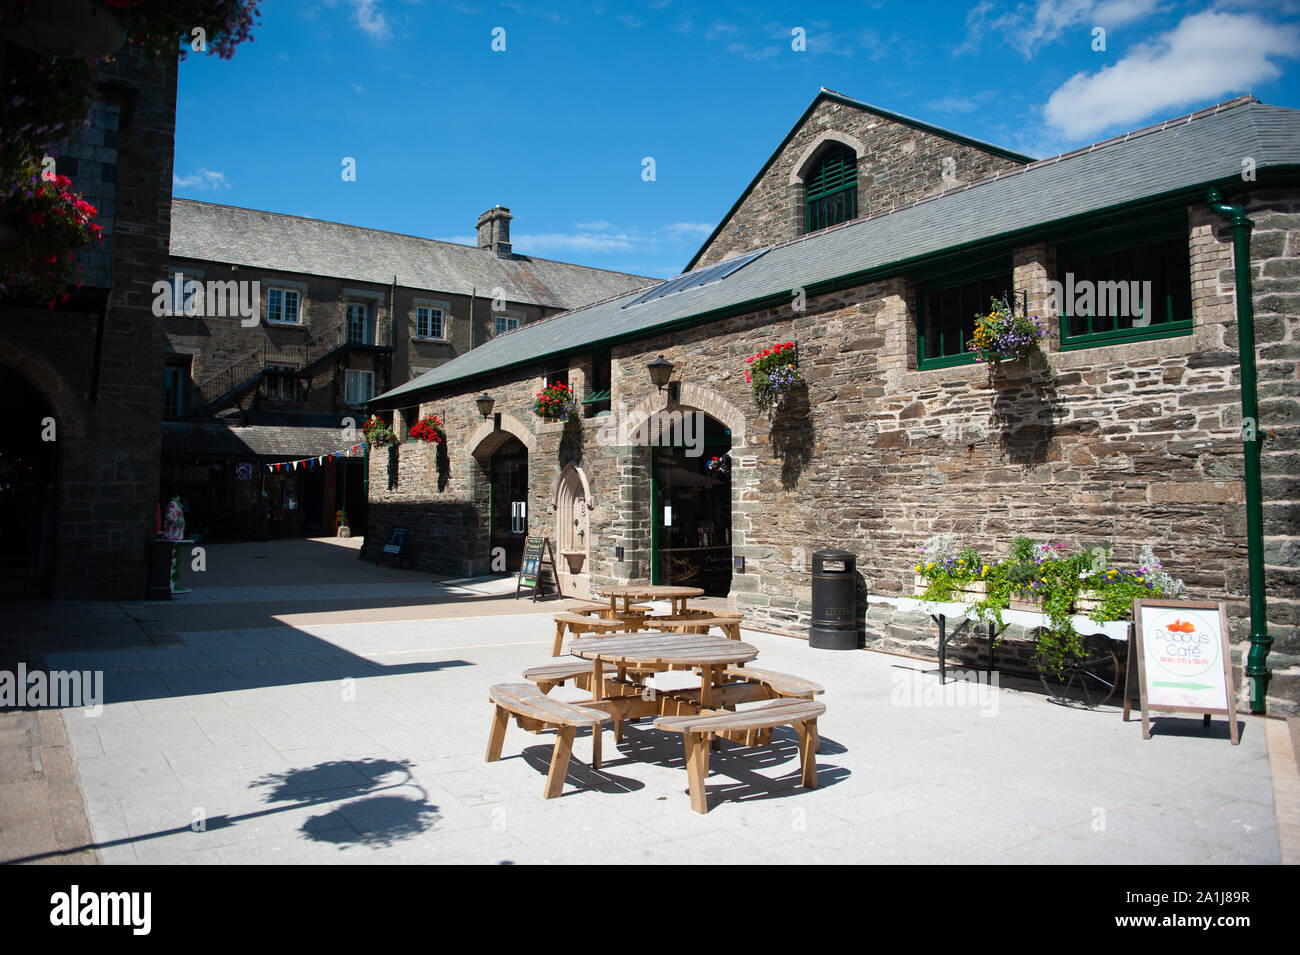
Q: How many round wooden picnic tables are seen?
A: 2